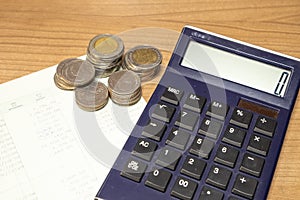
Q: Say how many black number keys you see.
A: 11